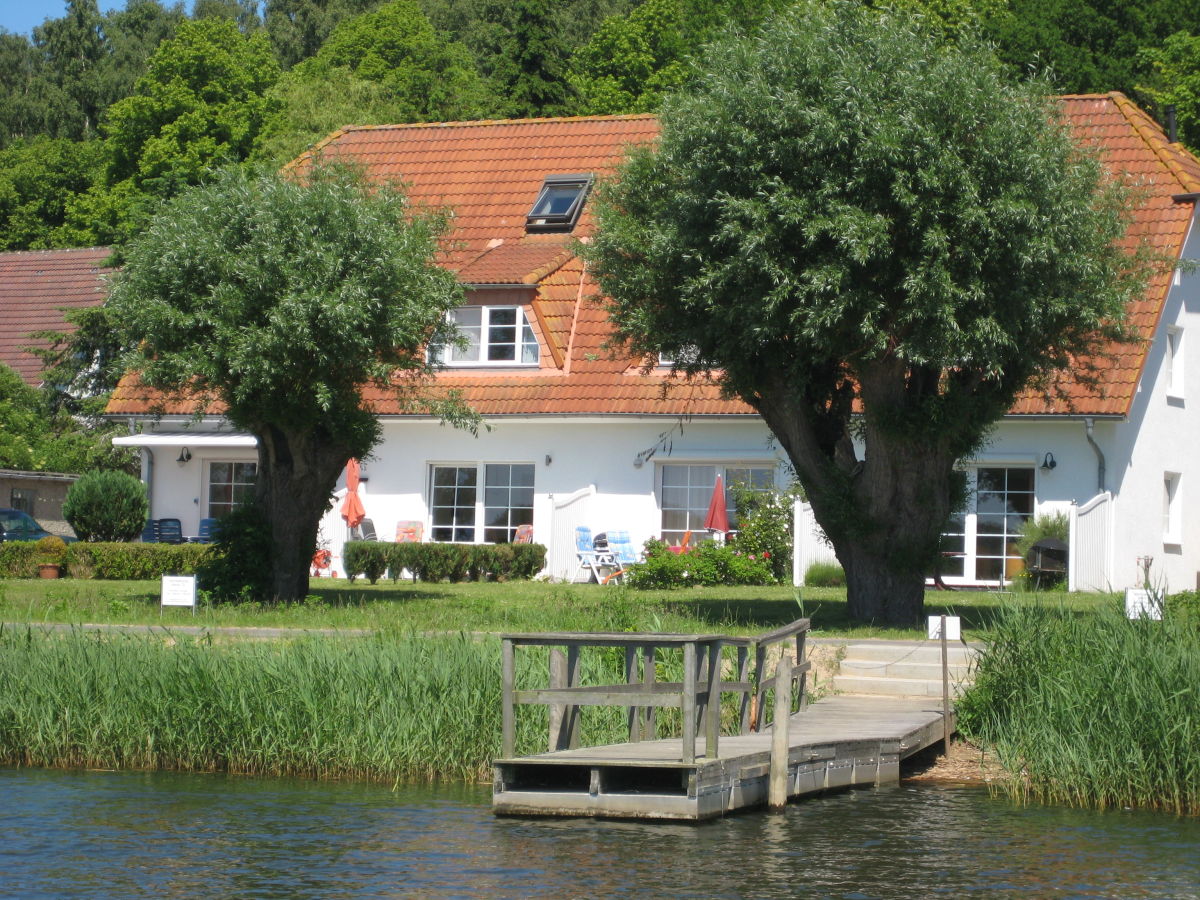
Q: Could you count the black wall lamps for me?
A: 2